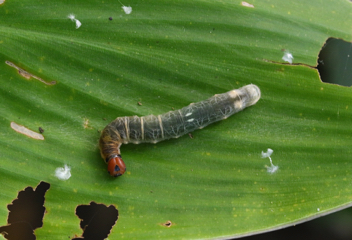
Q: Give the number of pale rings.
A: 3